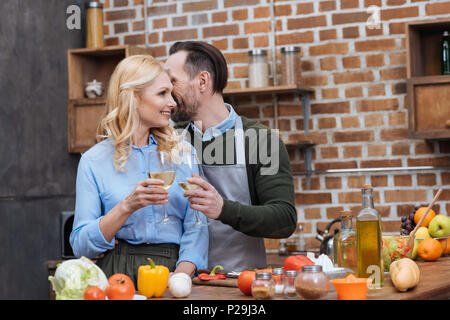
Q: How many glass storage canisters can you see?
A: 3